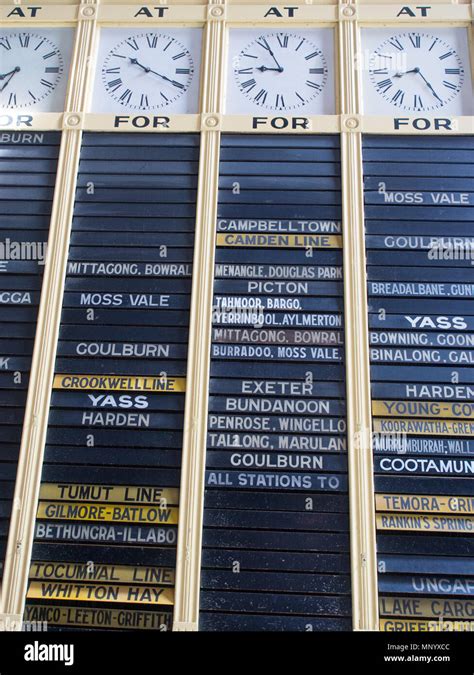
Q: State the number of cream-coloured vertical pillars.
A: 3